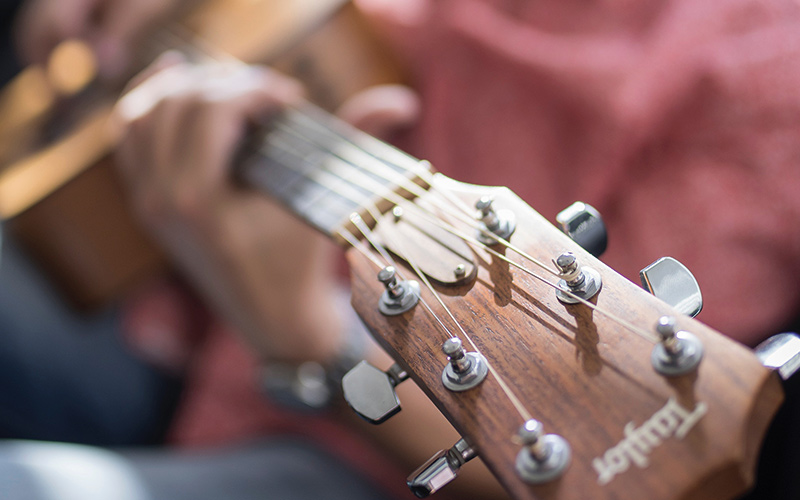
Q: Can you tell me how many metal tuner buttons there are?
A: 5